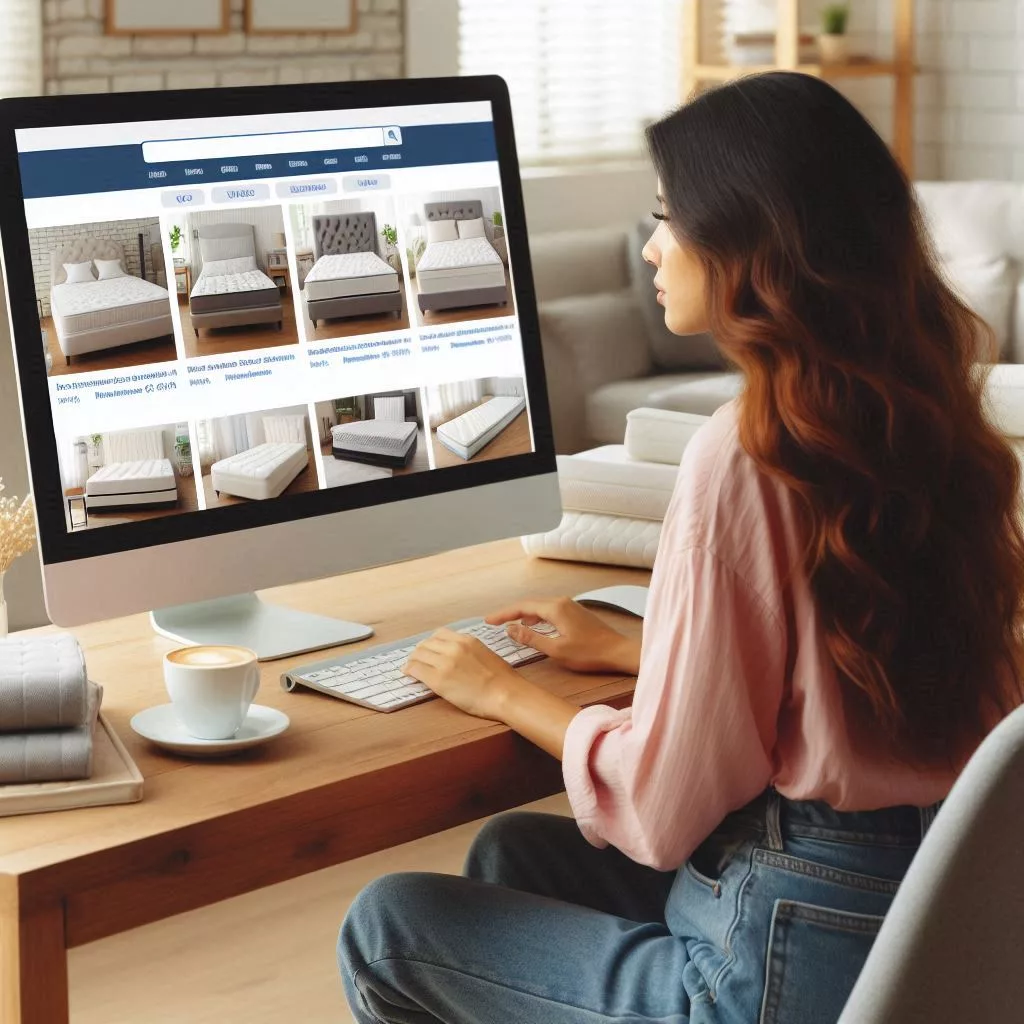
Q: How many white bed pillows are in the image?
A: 4